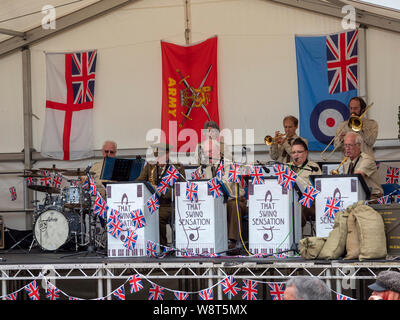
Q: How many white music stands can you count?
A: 4